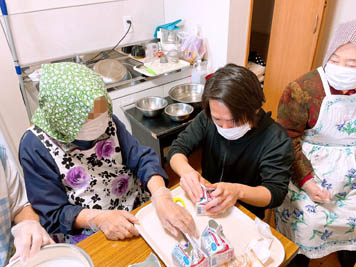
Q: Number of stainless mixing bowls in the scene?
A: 3